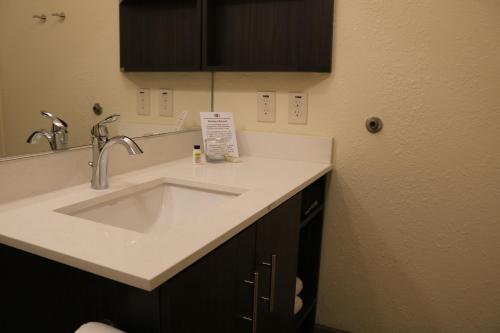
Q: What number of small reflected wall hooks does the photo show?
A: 2